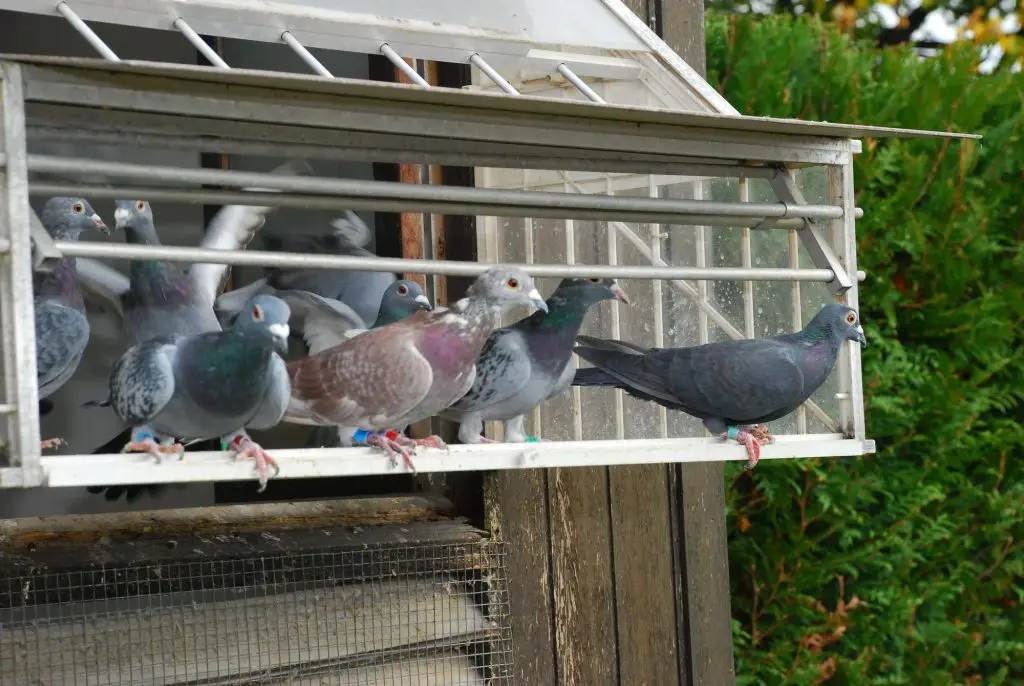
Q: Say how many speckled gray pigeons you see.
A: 3